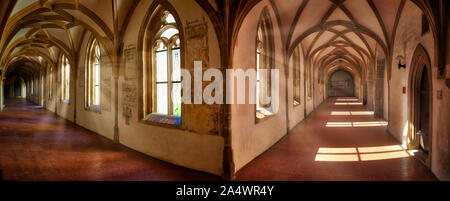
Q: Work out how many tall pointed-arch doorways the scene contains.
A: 1